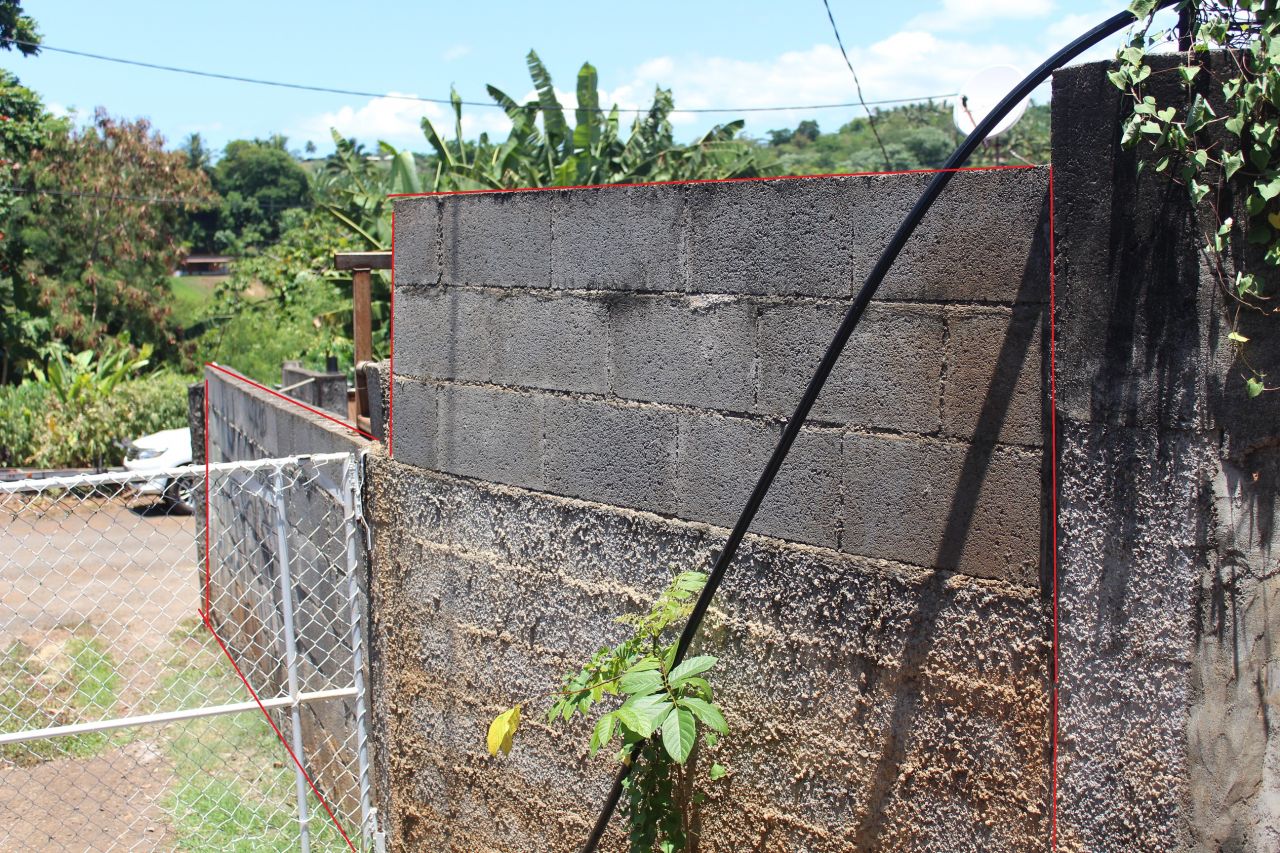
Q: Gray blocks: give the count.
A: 15